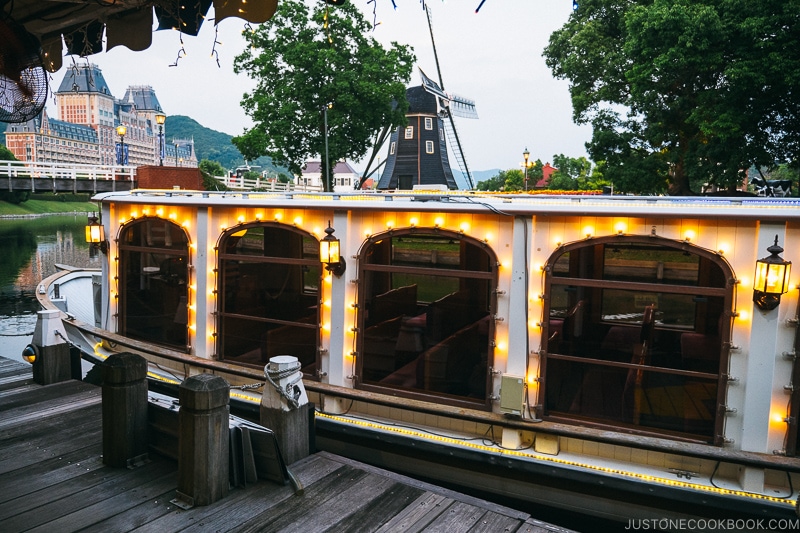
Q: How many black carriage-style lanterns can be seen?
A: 3